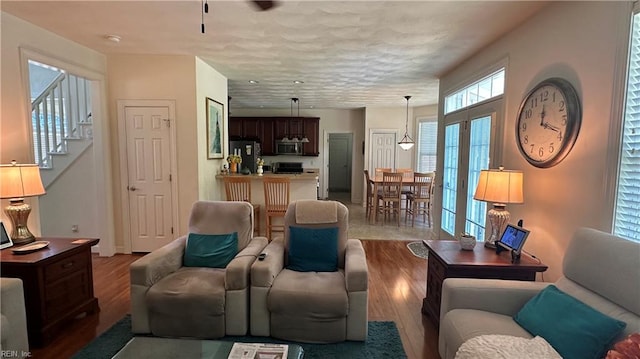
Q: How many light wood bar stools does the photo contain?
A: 2